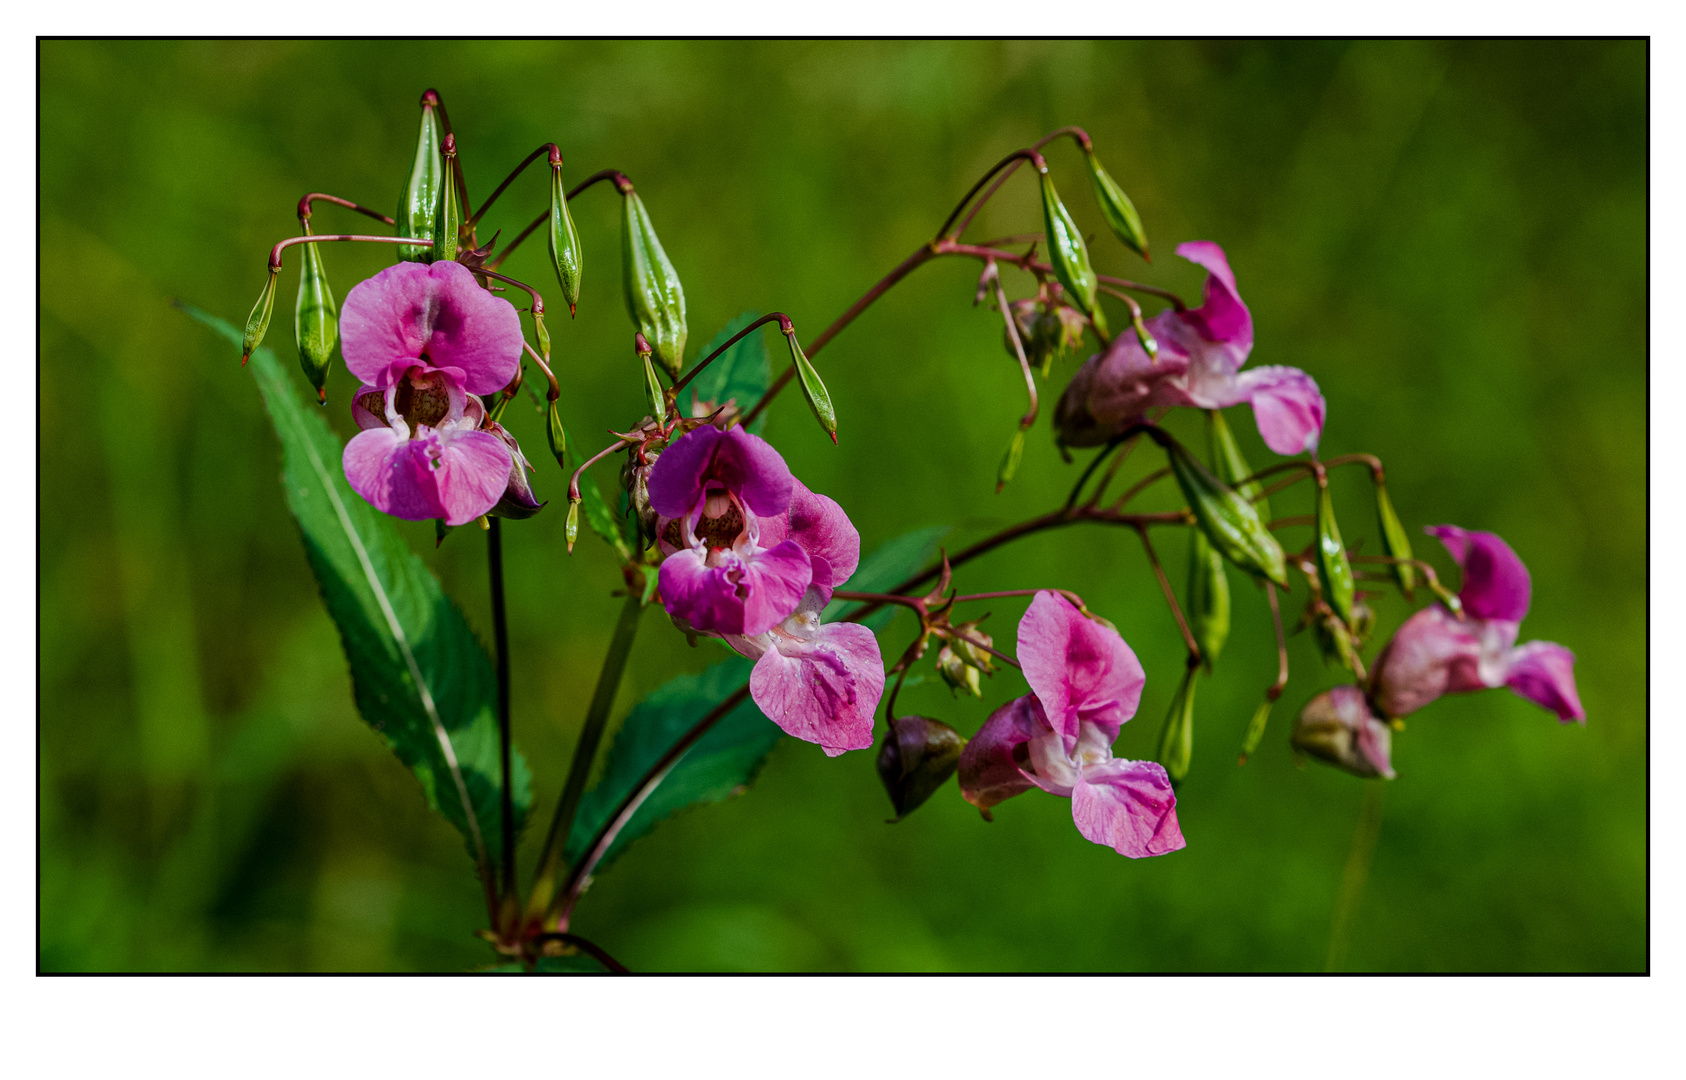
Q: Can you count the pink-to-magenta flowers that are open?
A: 6